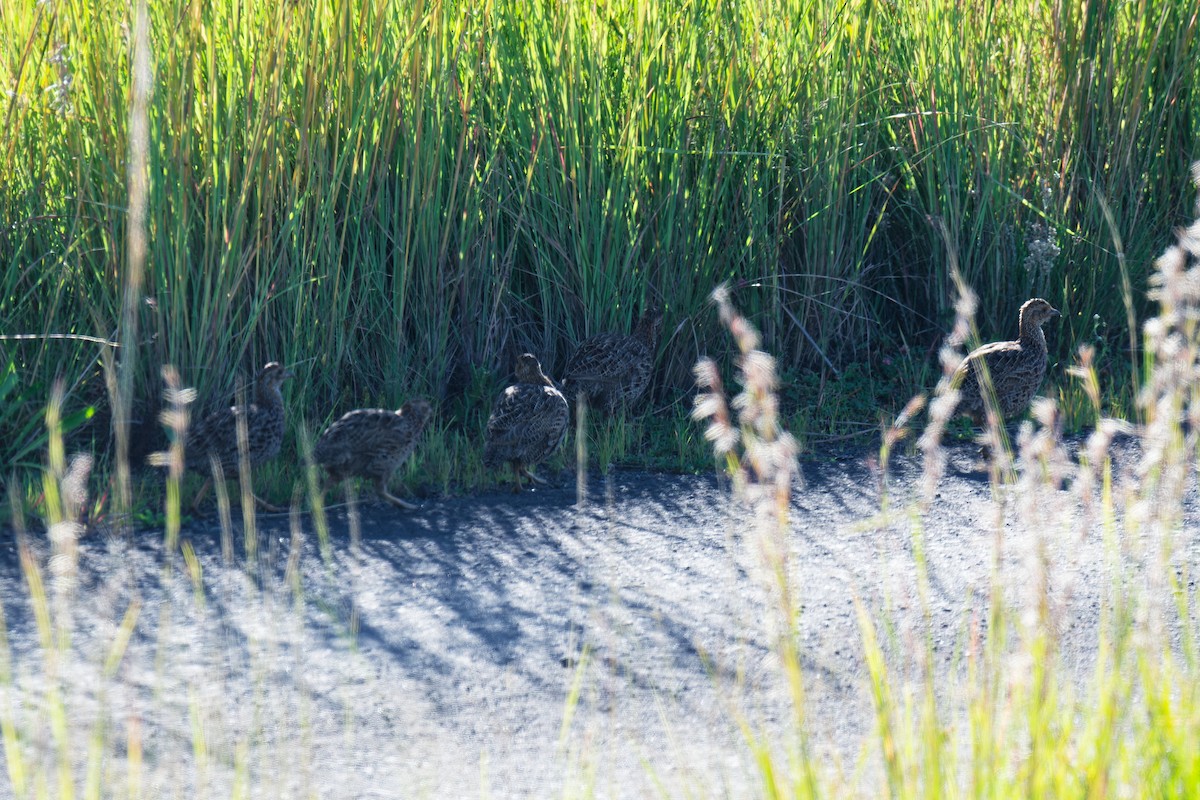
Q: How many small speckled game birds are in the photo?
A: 5